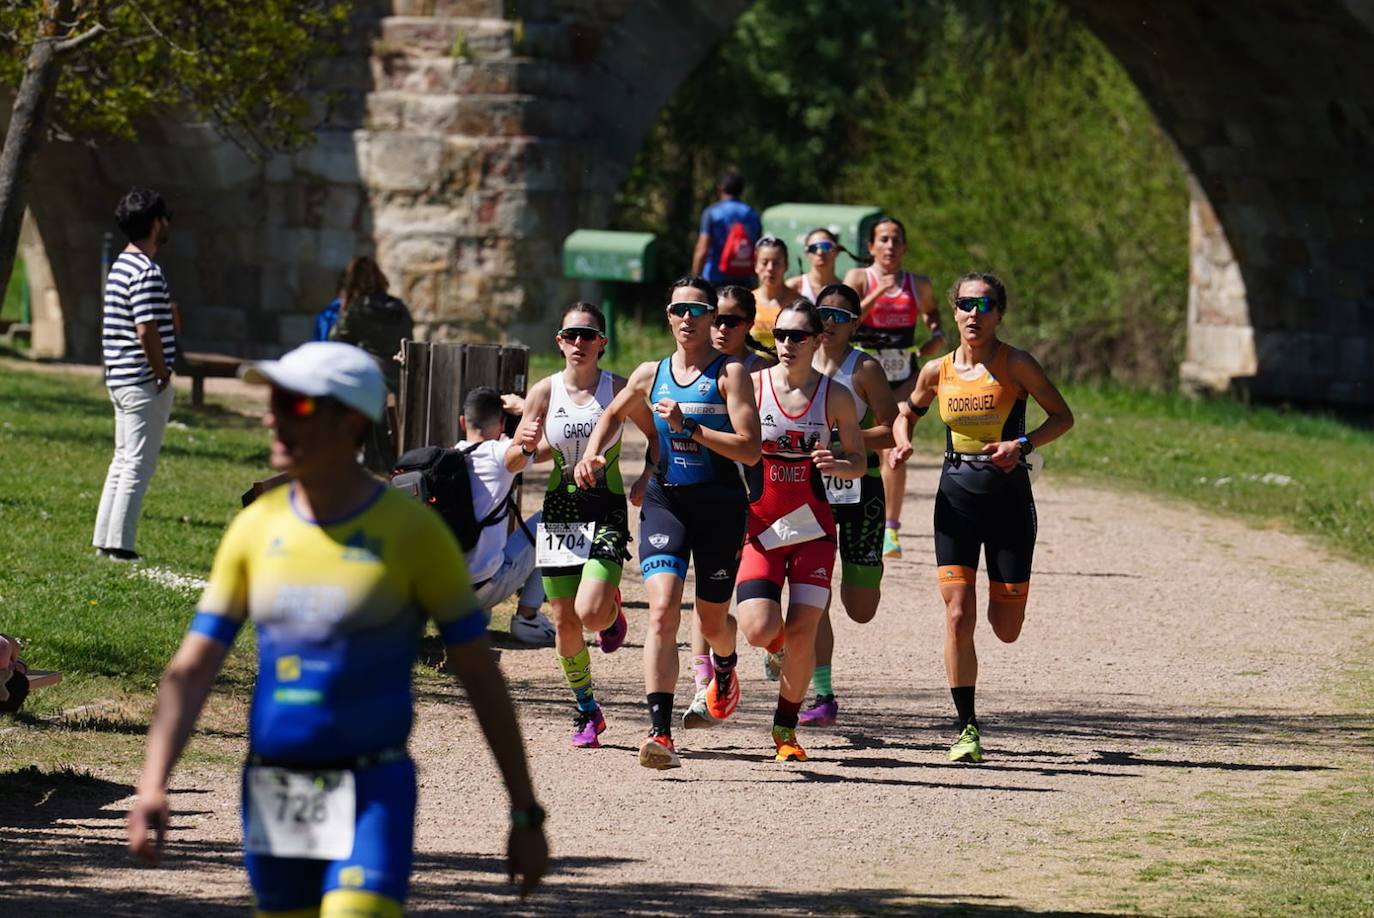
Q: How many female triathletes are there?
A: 9